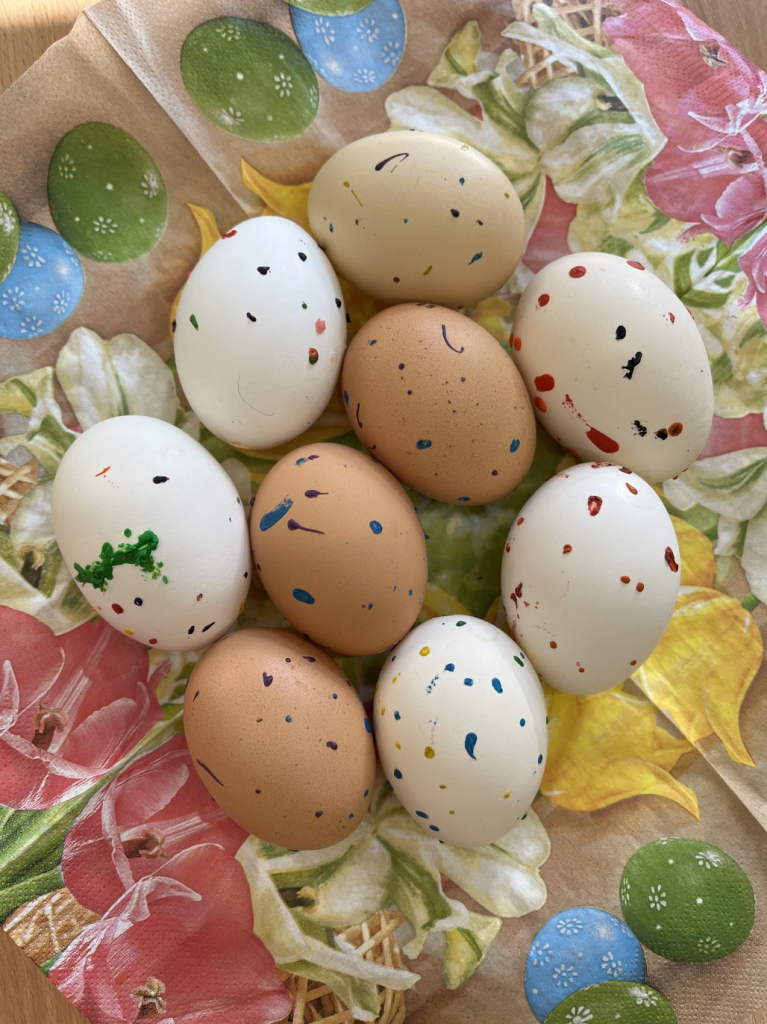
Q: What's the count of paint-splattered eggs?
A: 9